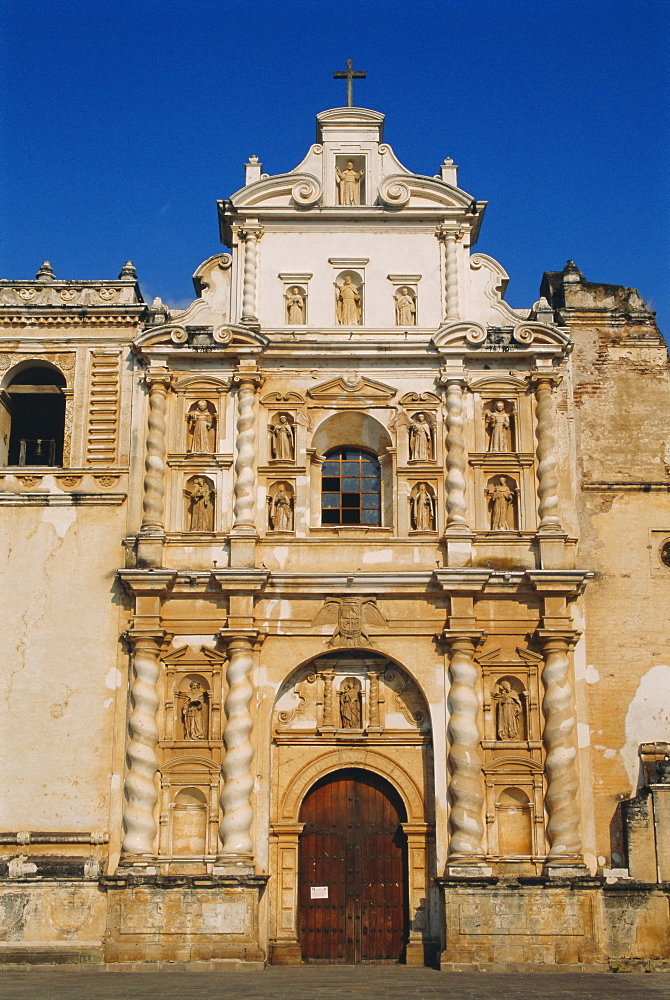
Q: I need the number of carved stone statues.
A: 15